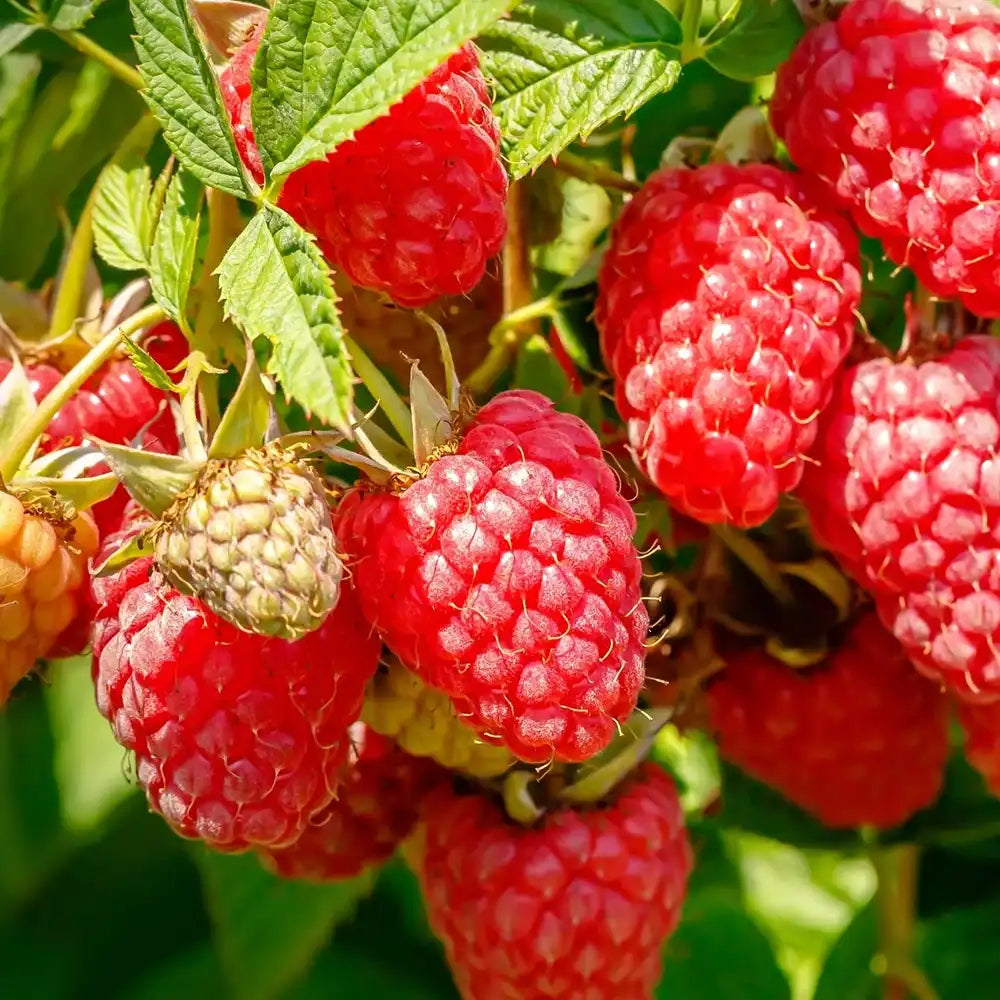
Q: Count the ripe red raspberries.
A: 11